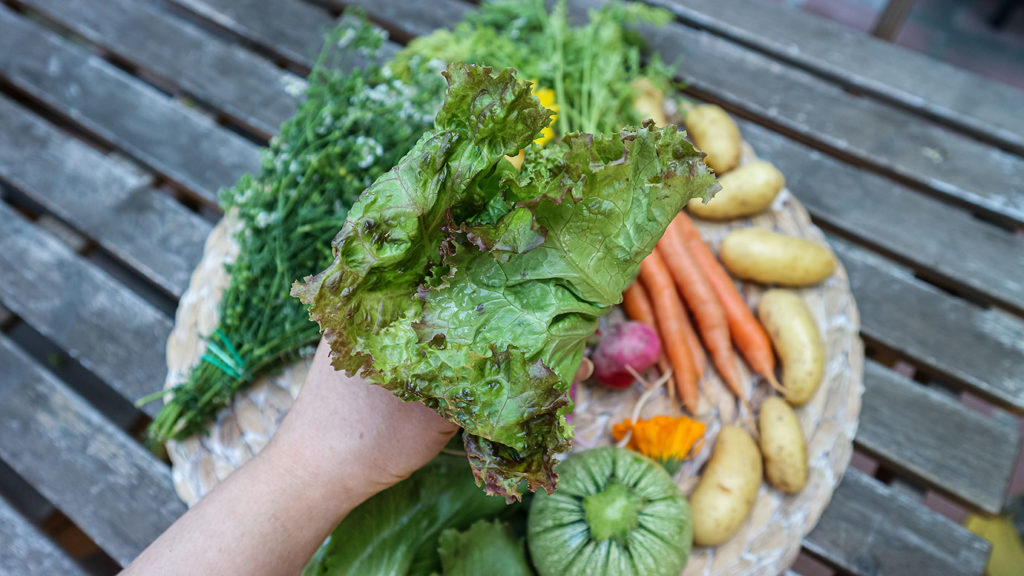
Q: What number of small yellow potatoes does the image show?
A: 7